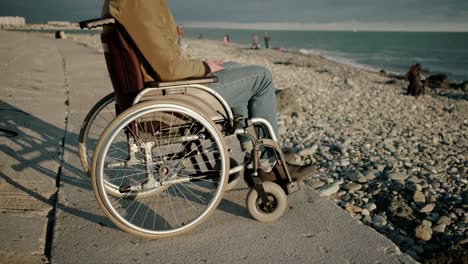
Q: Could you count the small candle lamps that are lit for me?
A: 0